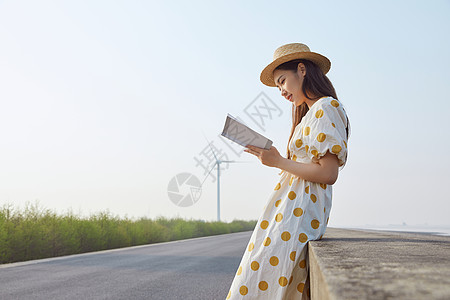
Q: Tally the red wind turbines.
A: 0